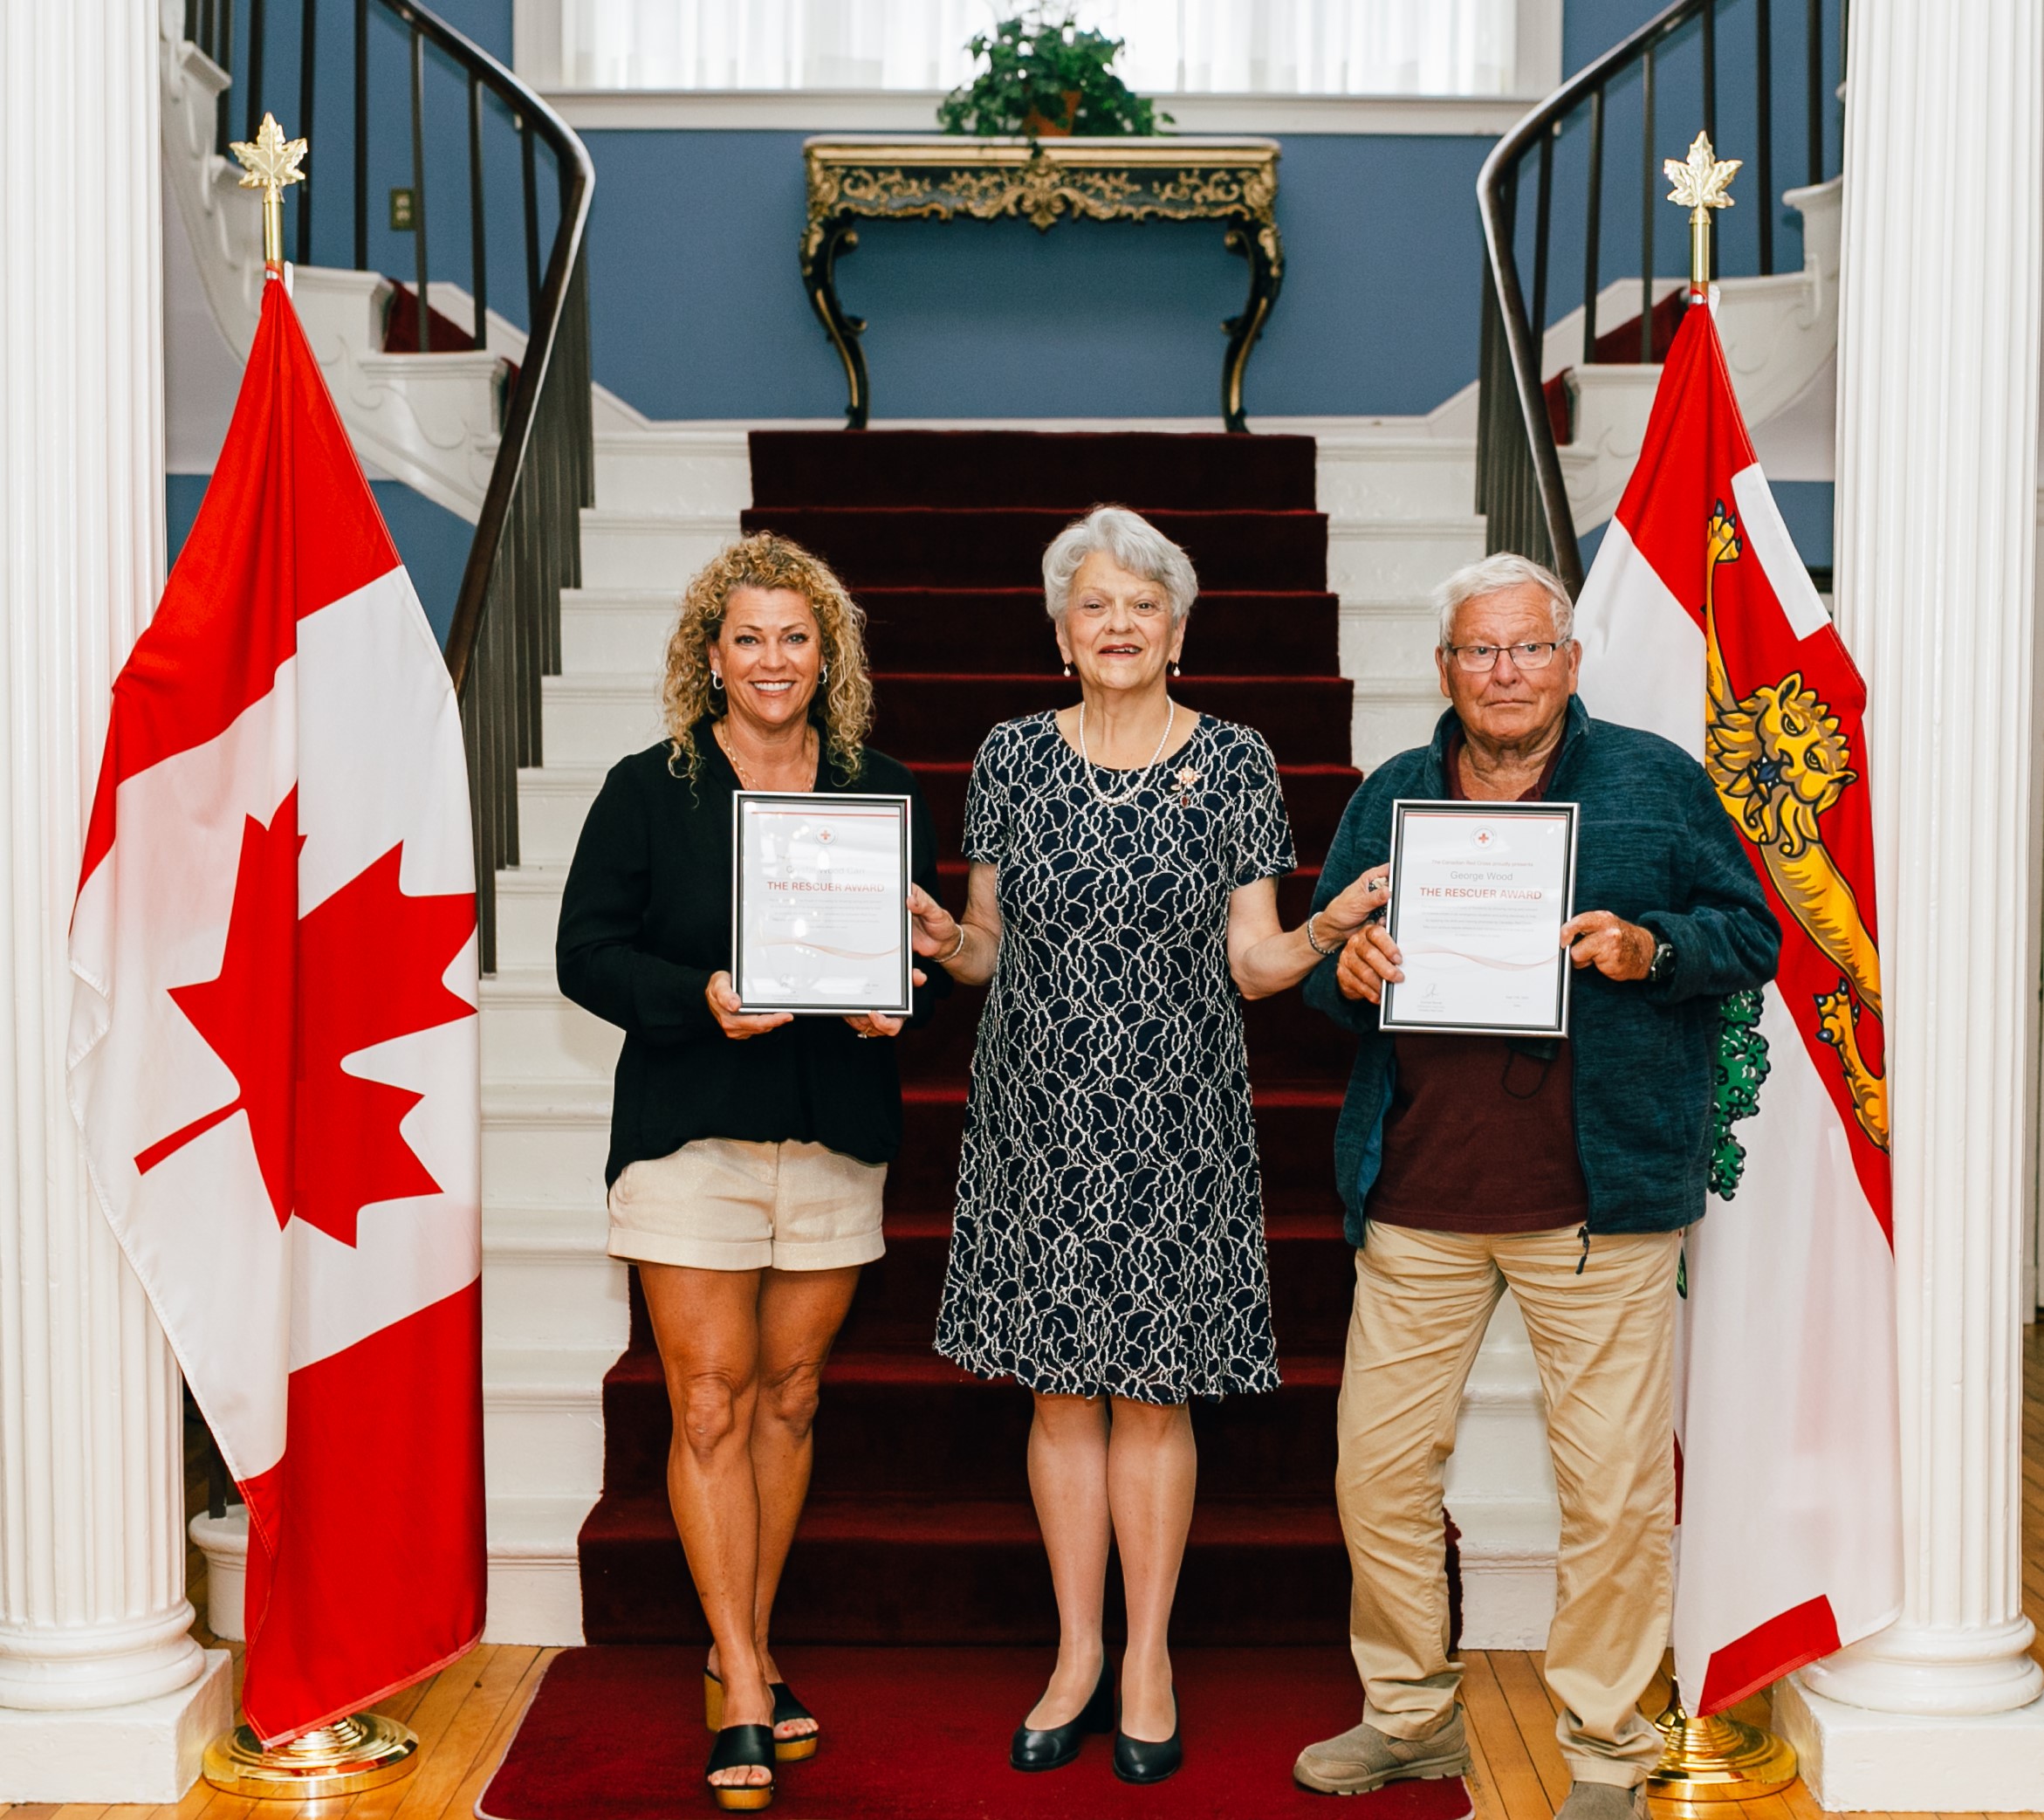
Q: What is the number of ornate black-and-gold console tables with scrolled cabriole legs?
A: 1